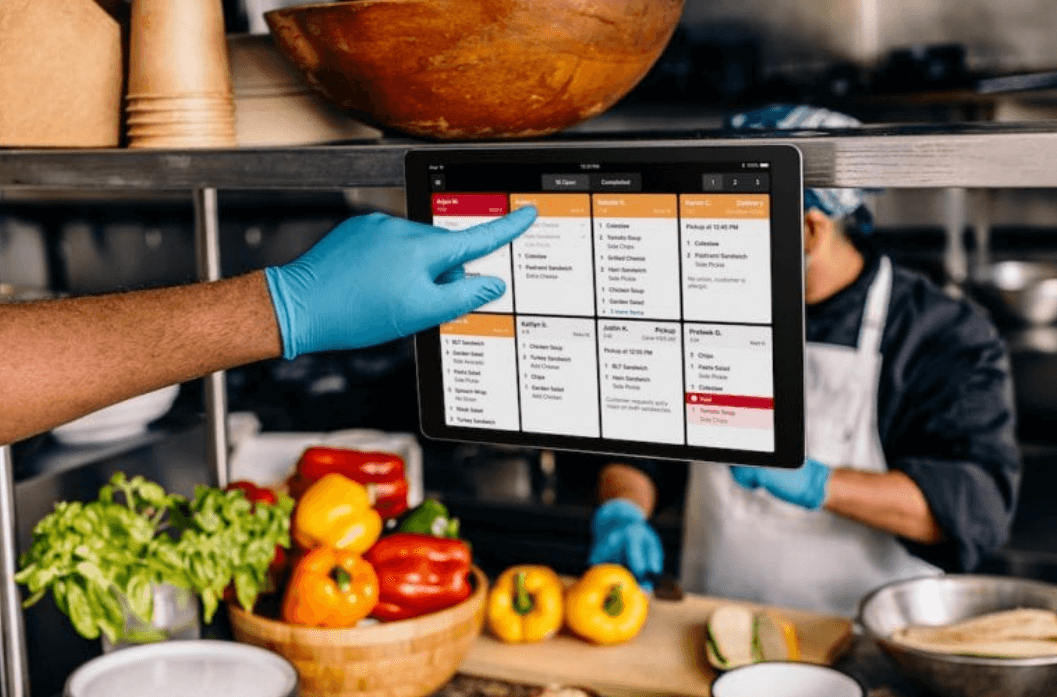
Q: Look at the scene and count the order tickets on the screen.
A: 8